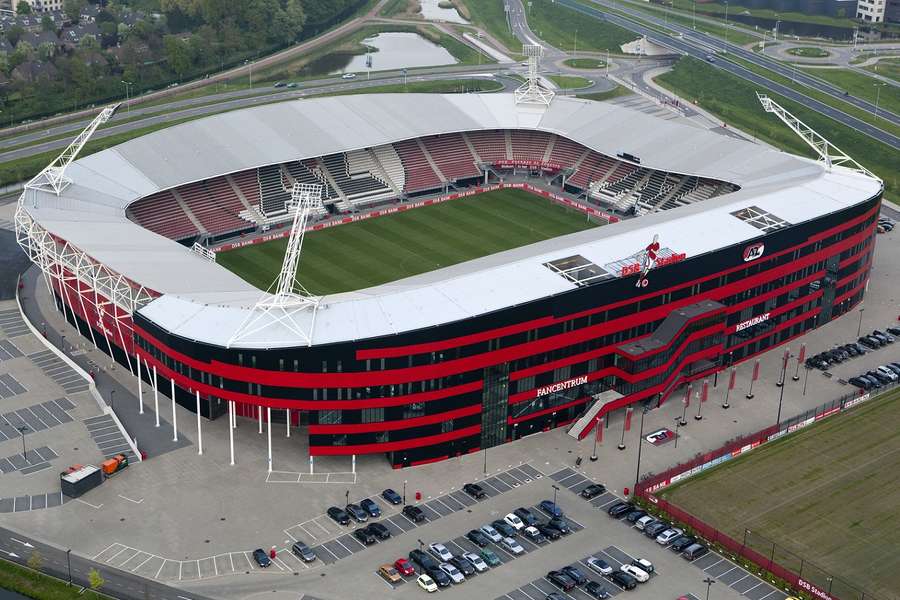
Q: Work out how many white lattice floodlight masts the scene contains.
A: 4